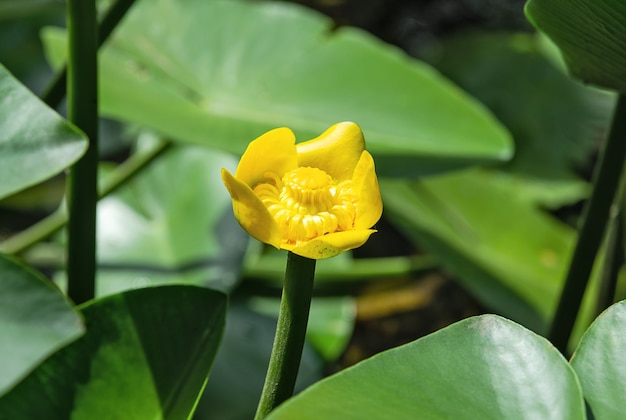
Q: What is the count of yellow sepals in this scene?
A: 5